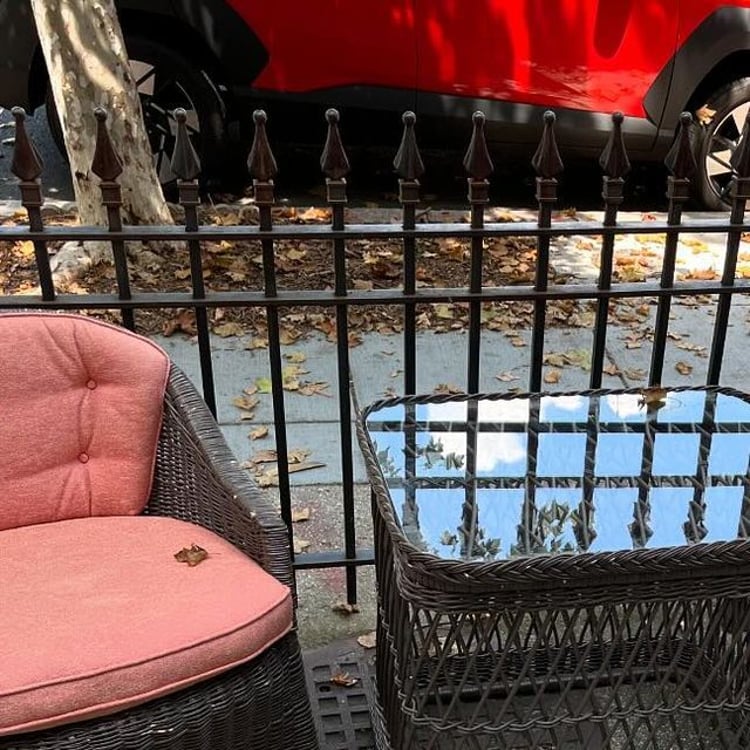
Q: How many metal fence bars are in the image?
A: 11